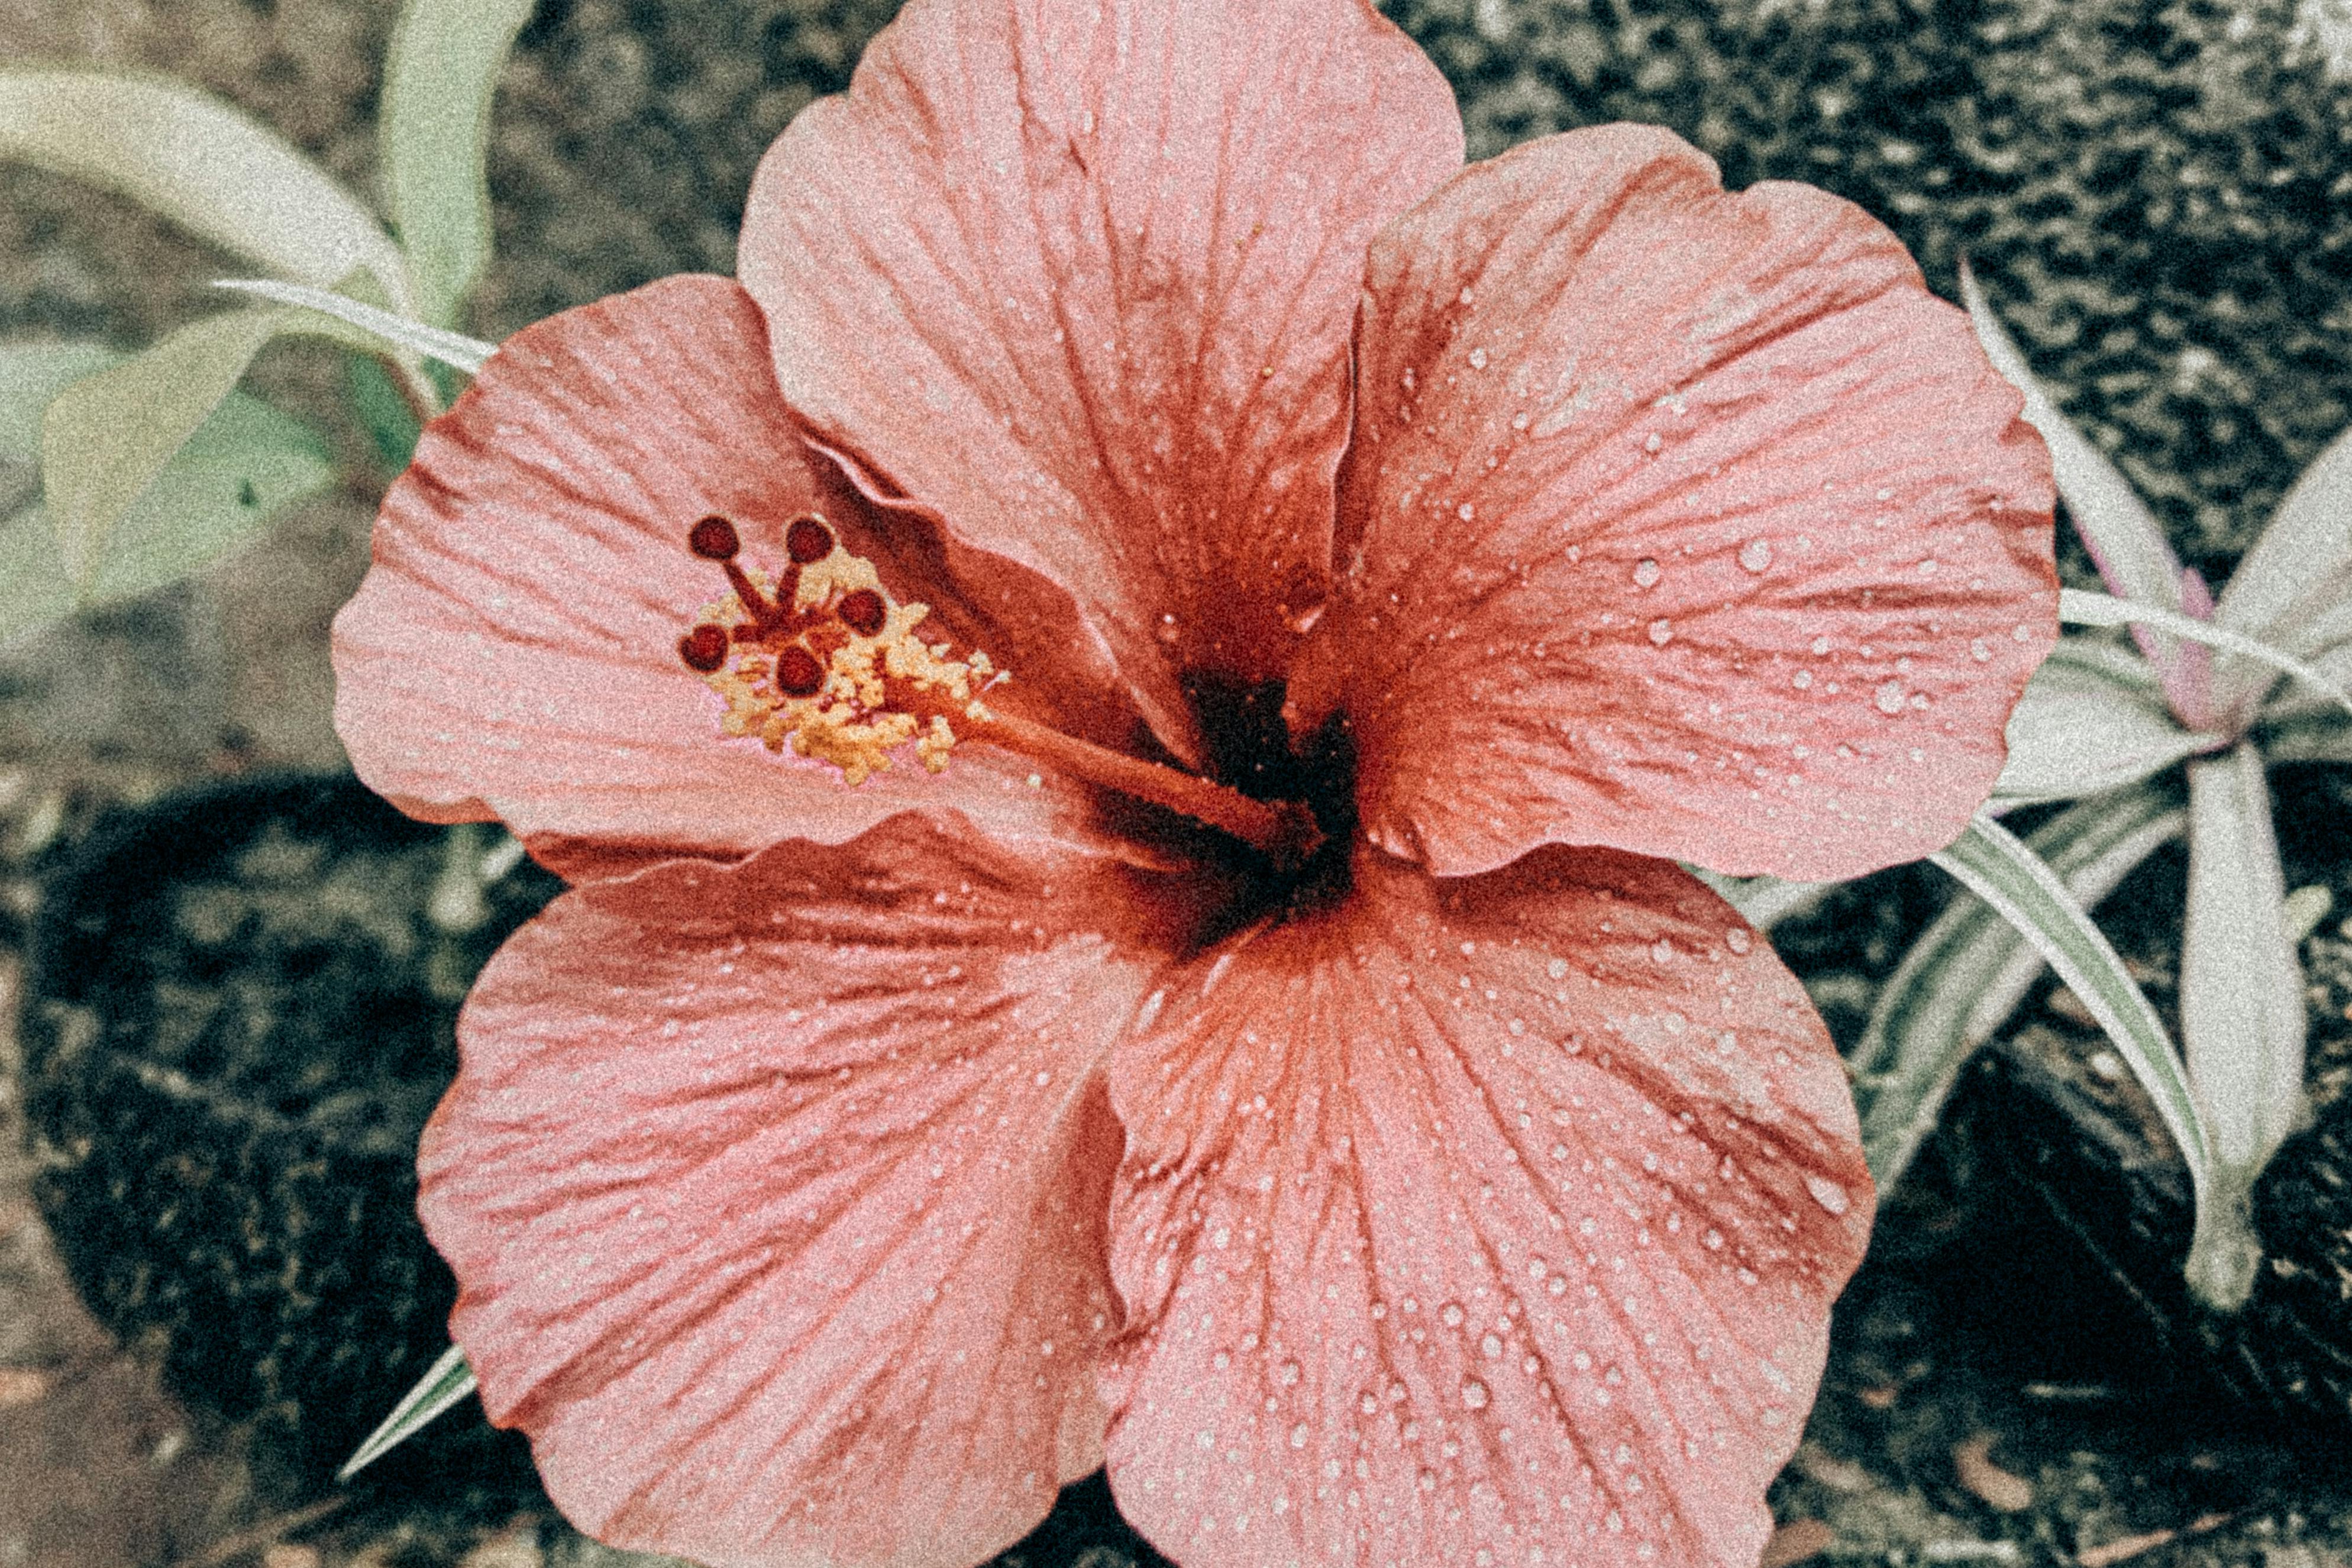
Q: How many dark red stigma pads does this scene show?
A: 5